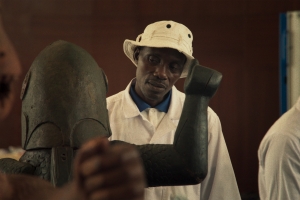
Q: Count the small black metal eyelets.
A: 2